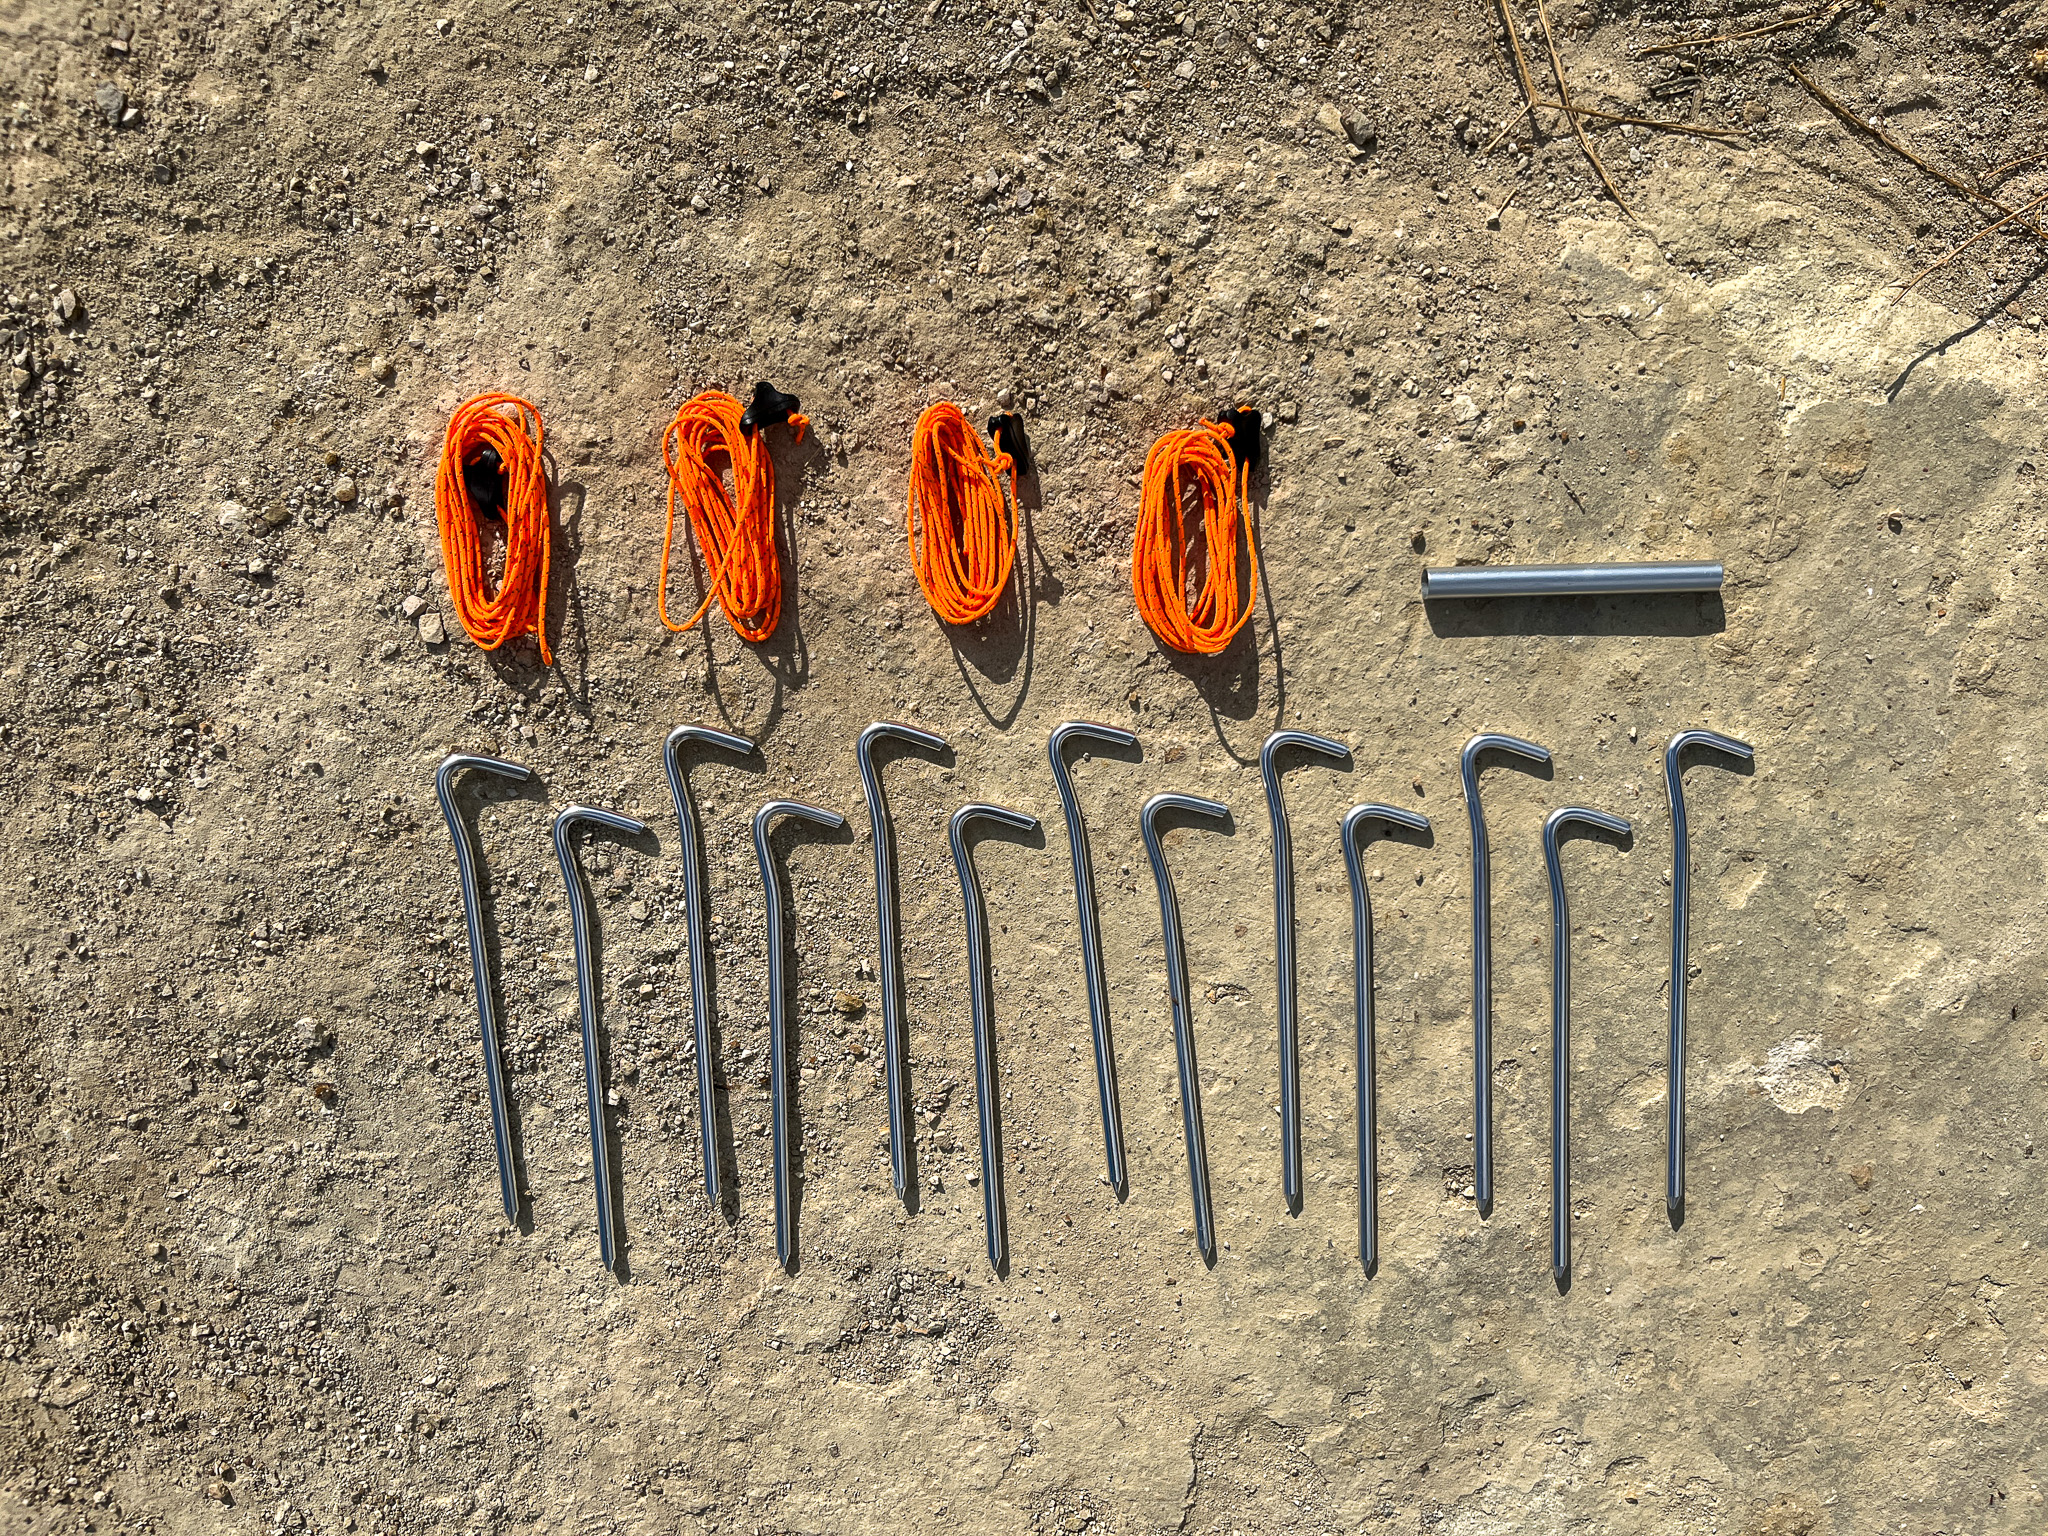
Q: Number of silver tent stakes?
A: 13